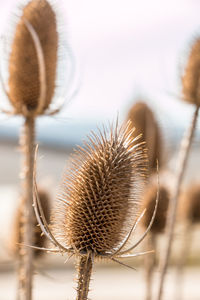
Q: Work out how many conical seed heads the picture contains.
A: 7